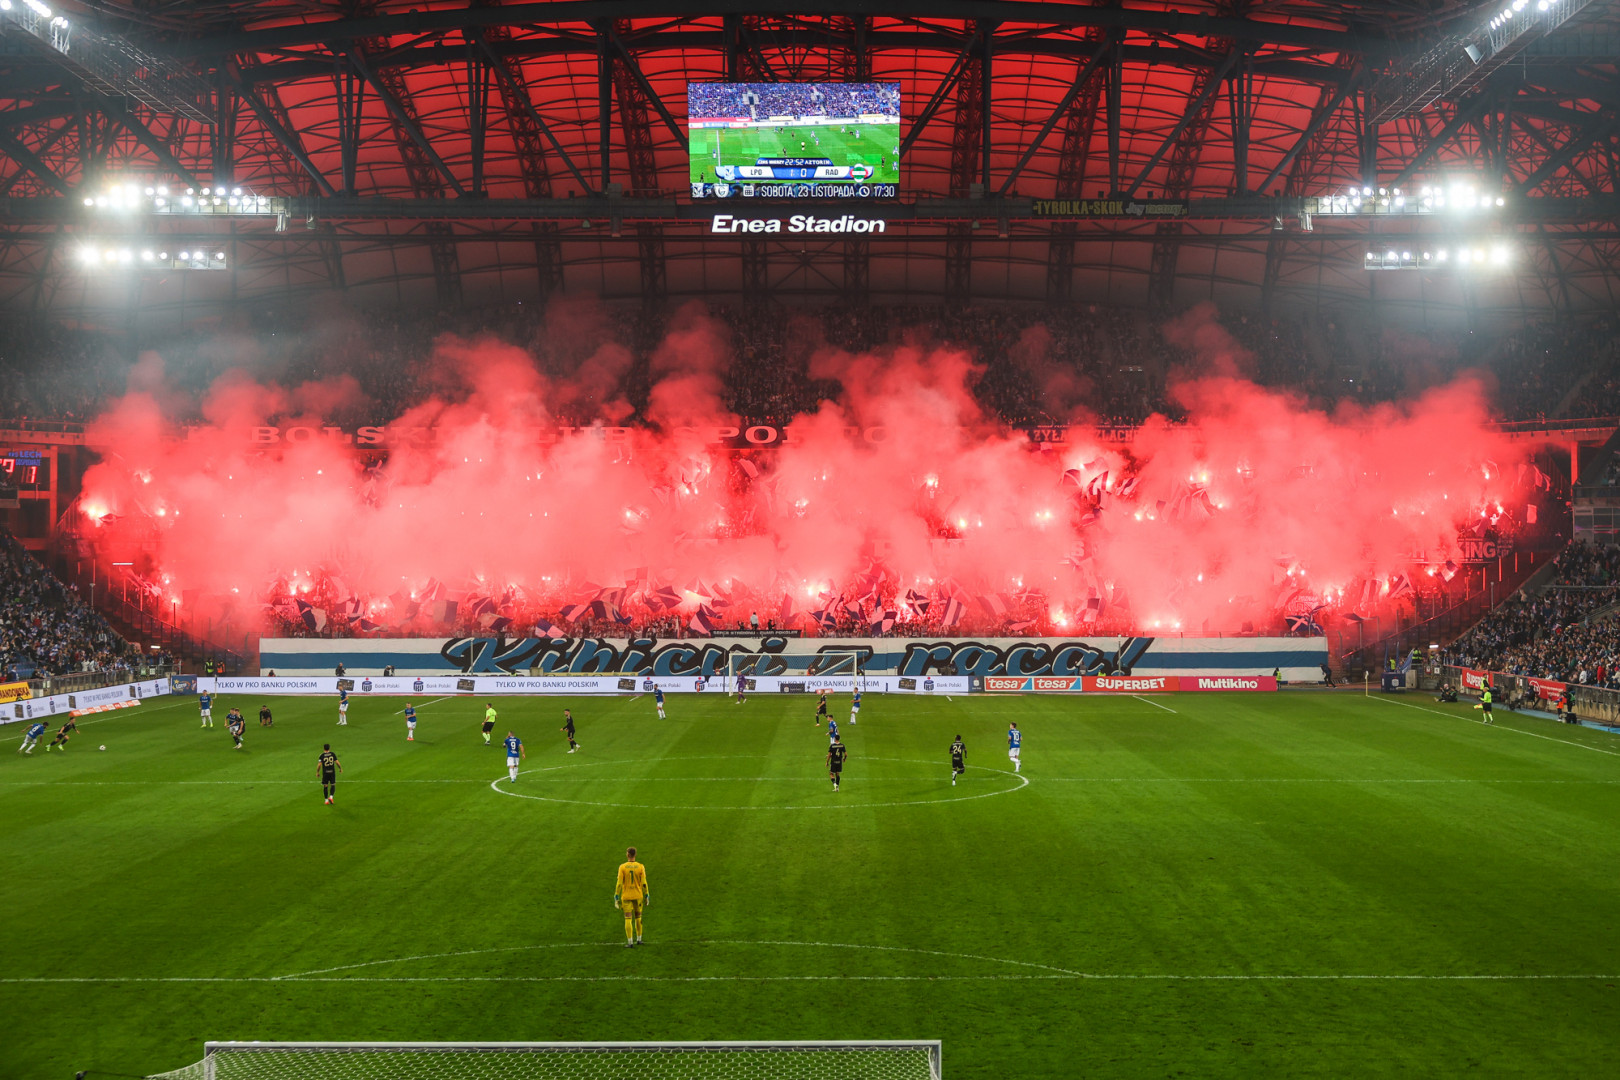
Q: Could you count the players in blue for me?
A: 10